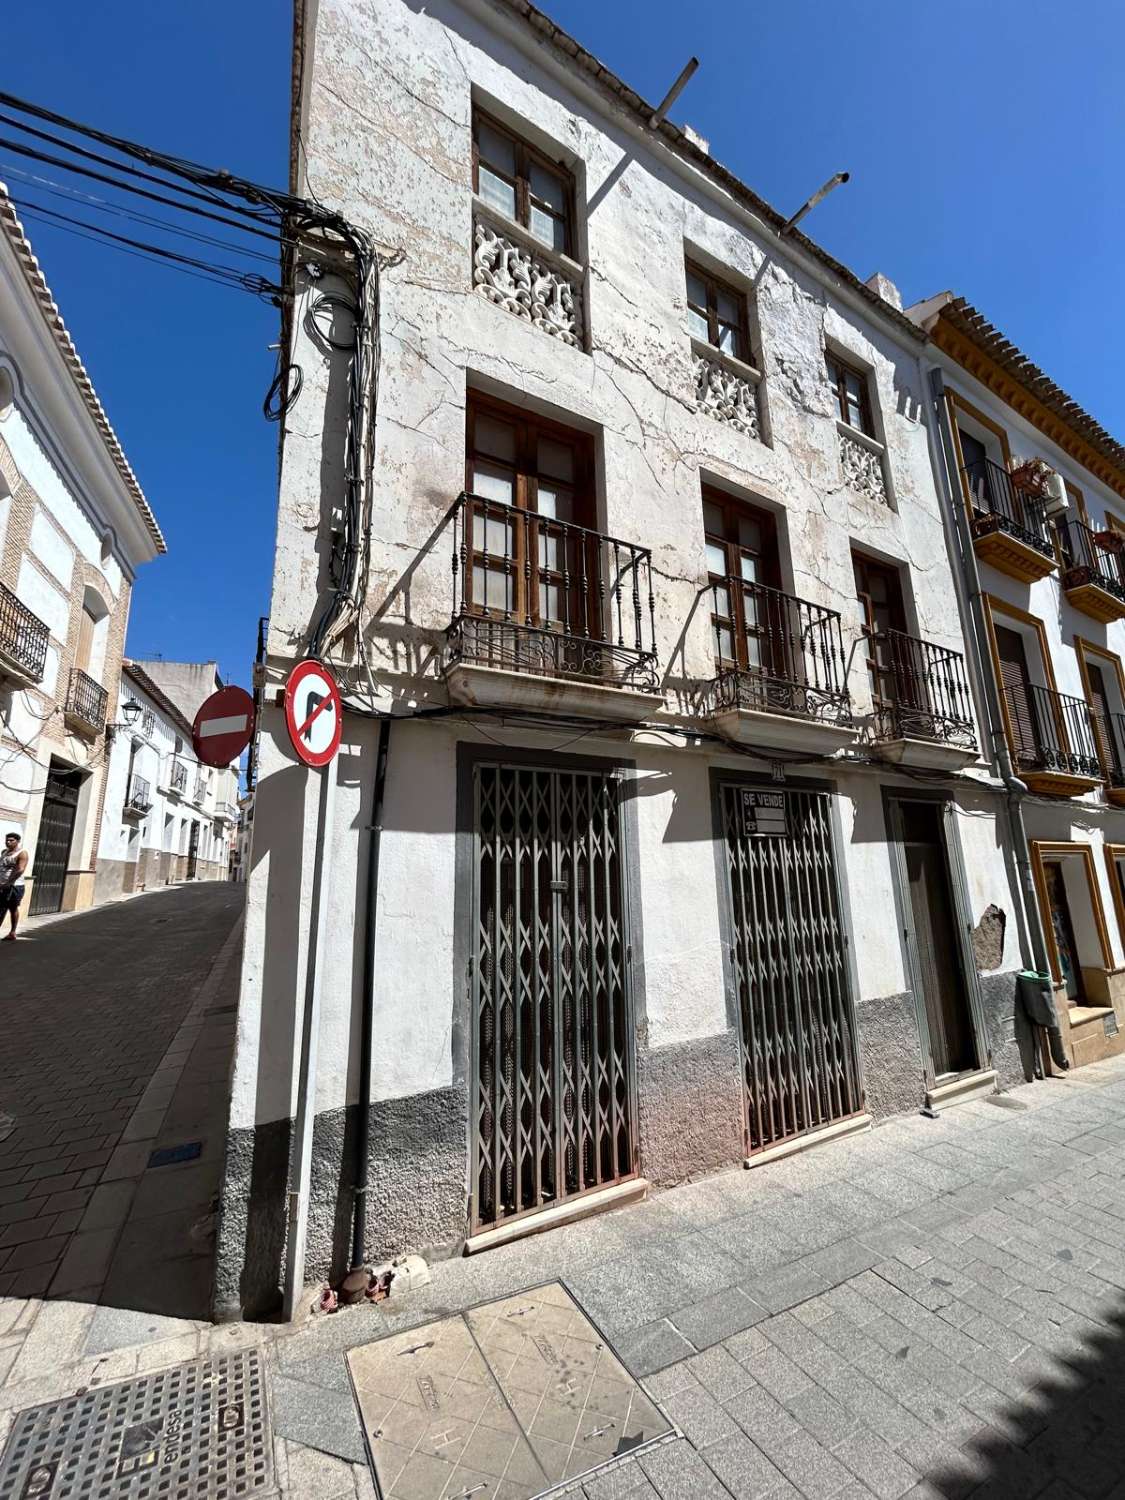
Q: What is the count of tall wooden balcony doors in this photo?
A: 3